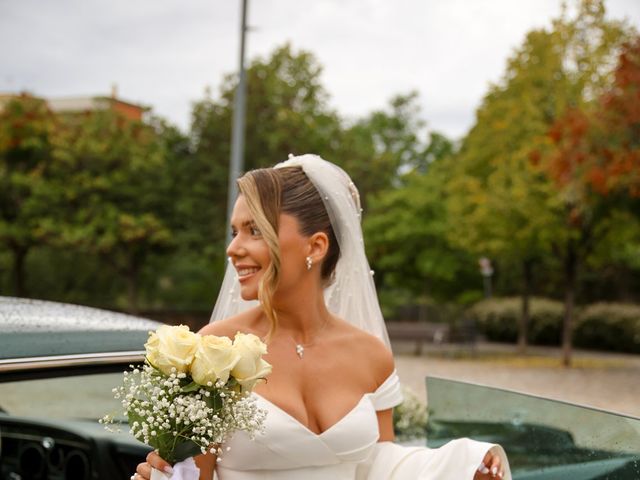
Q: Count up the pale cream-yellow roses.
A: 3